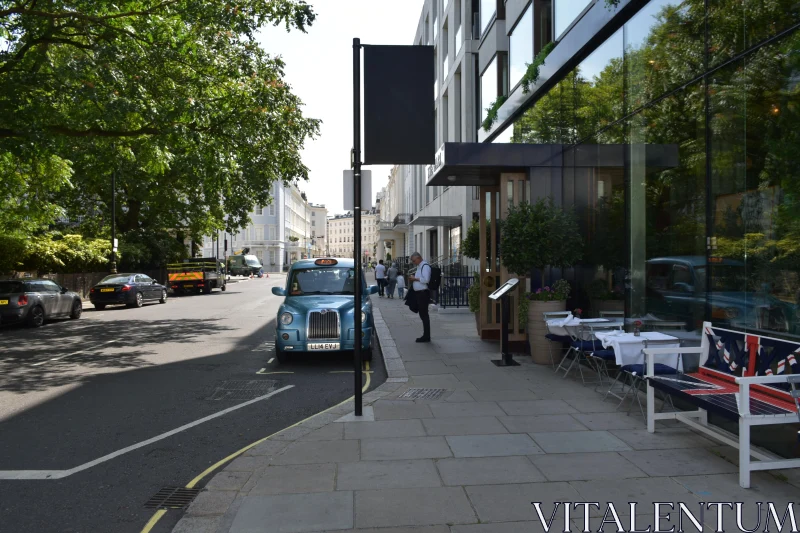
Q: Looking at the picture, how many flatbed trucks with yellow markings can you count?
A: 1